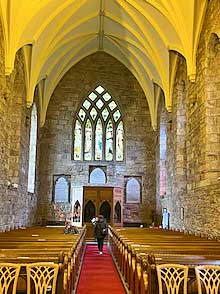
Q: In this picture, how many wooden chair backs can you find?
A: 4